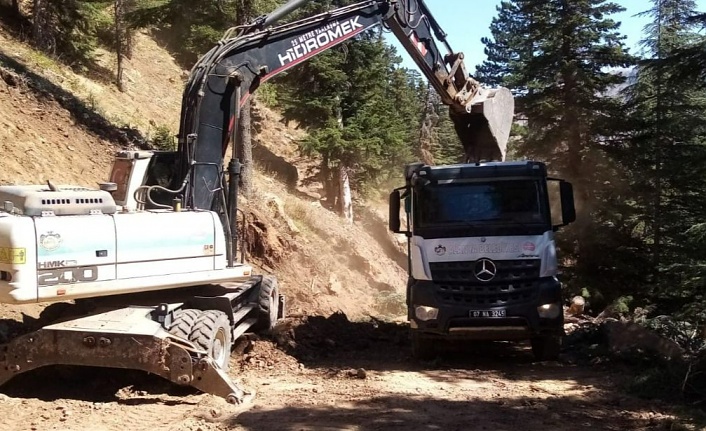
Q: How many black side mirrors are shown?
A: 2